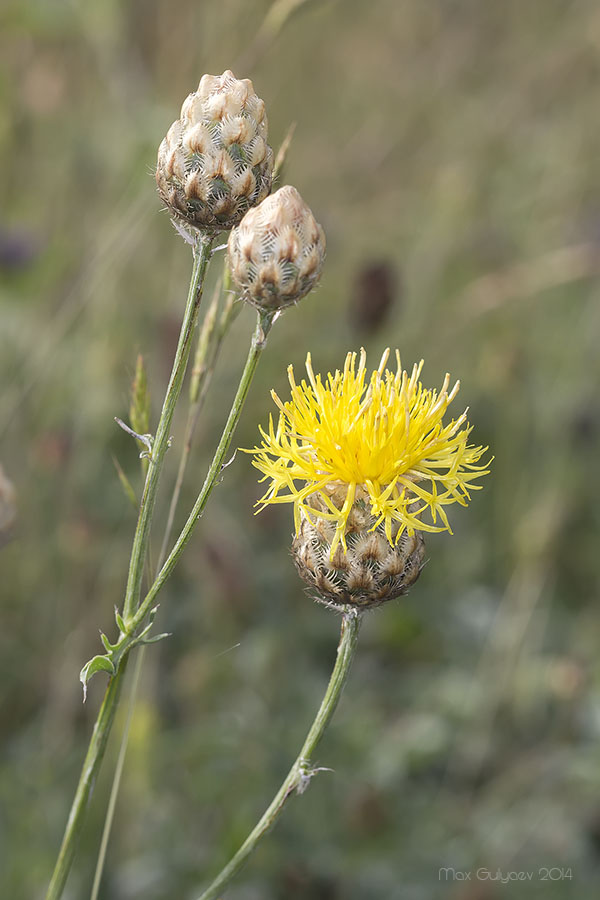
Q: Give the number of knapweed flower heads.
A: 3